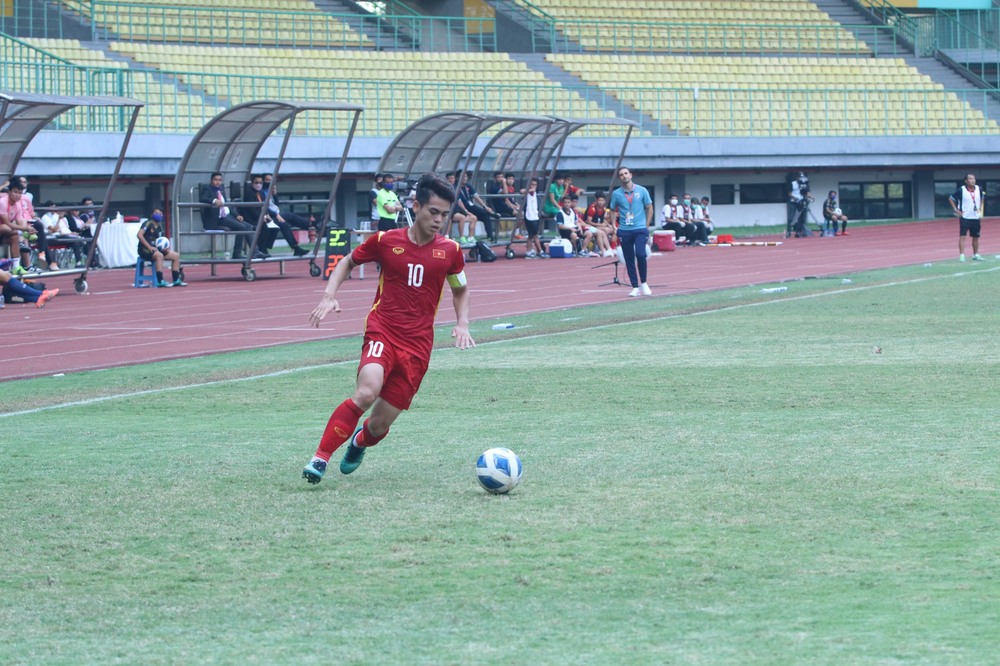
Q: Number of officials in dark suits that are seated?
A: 3